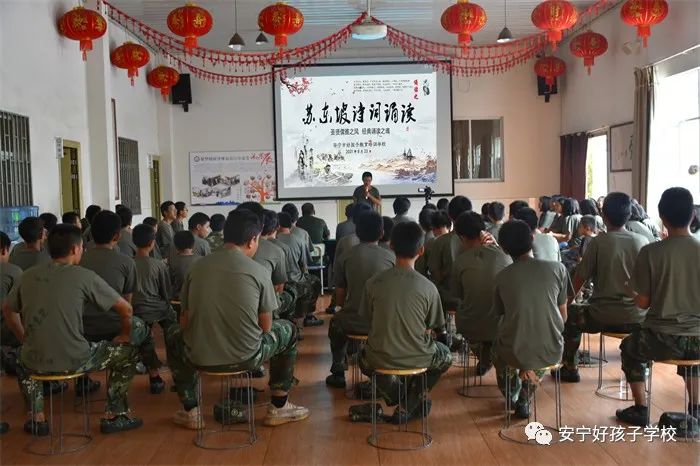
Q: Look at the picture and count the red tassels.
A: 10